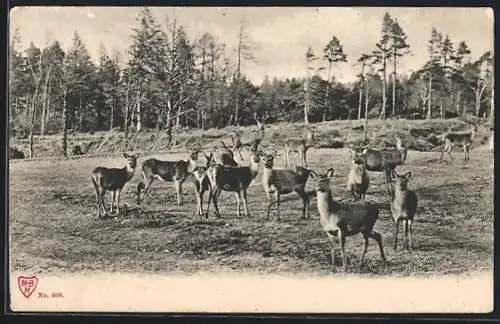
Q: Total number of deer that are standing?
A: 13